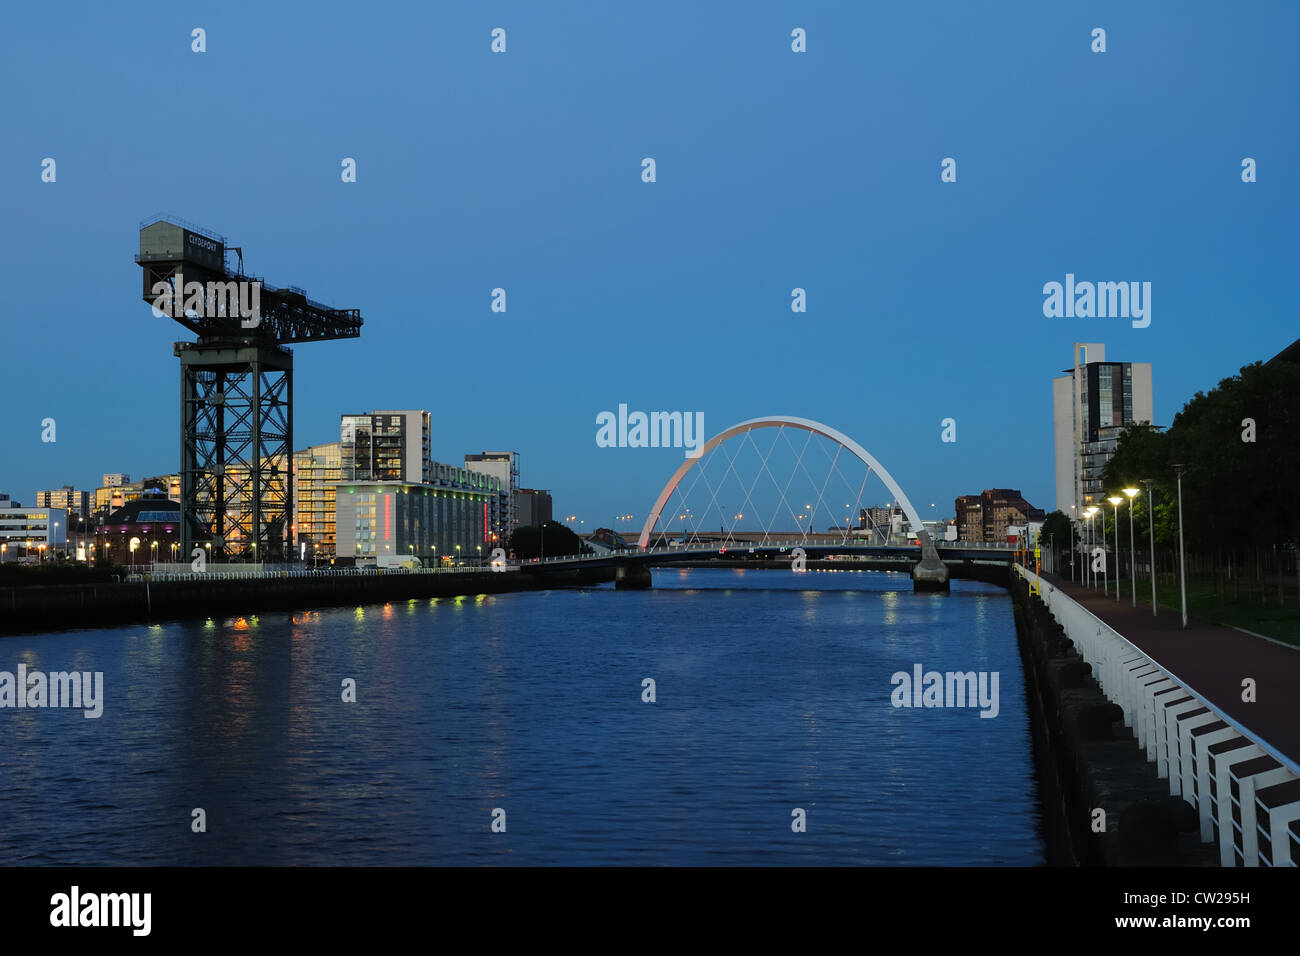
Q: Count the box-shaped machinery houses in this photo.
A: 1